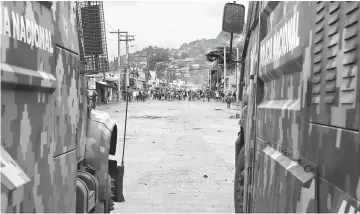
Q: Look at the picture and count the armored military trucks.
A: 2